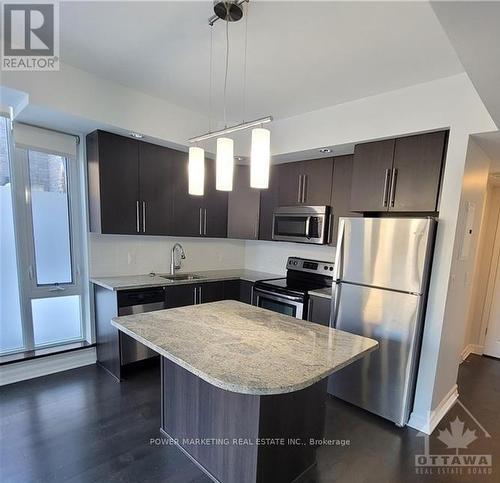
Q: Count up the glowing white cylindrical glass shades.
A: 3